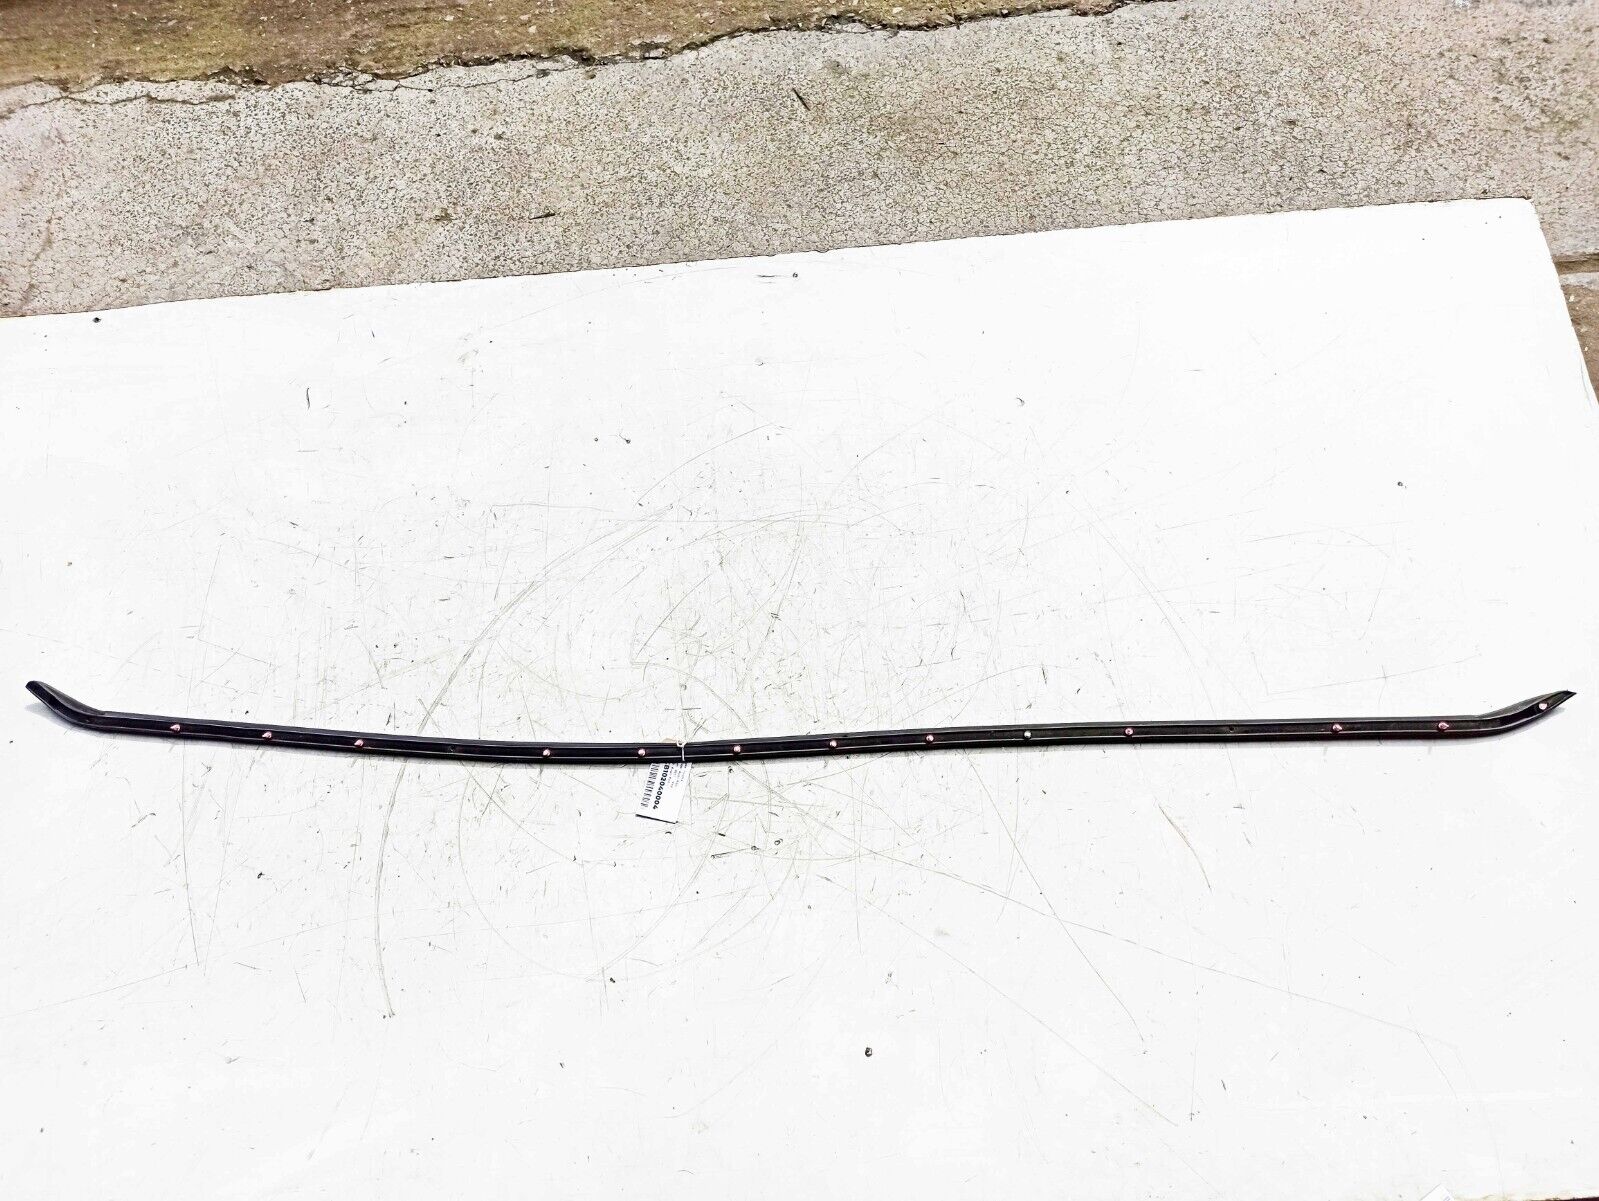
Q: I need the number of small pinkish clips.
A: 13